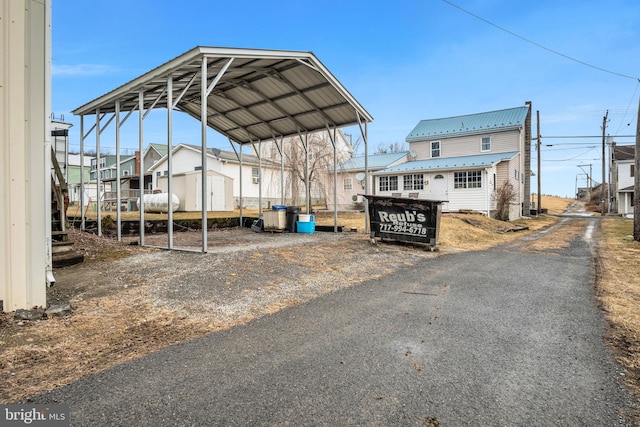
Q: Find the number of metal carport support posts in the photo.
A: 12